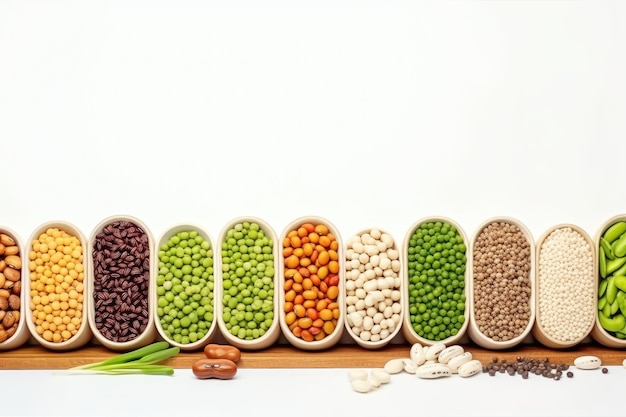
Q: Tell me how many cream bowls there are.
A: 11